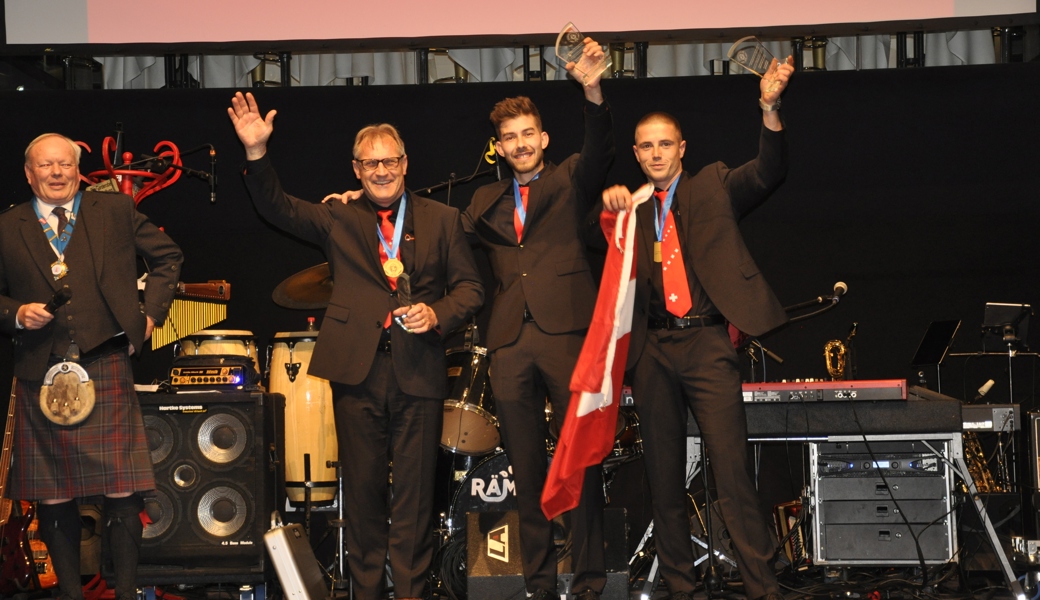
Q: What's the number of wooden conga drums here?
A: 2